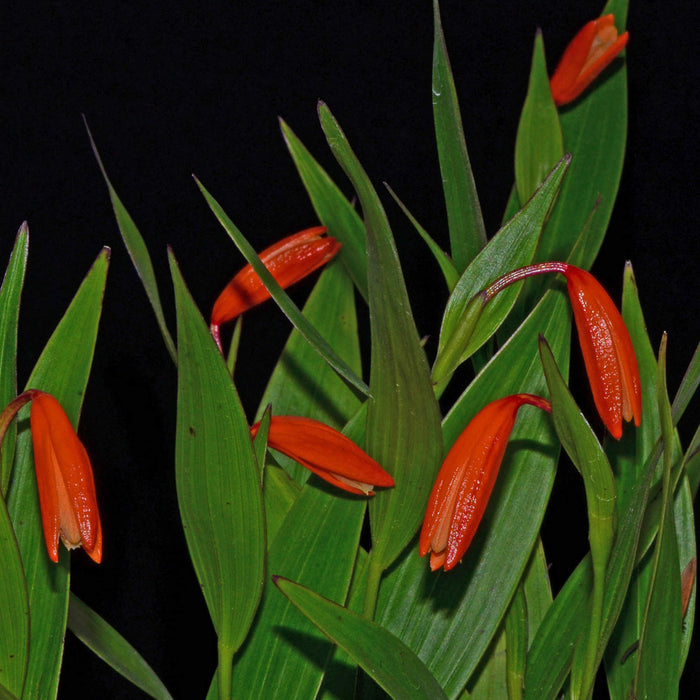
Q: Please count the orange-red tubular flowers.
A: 6